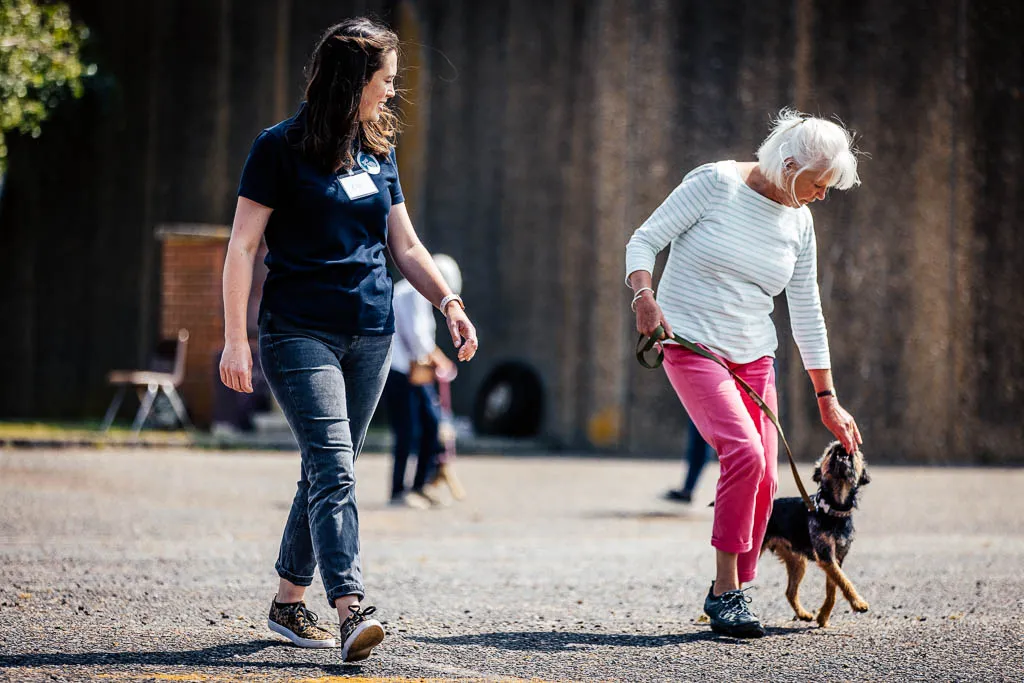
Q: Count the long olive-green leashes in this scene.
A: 1